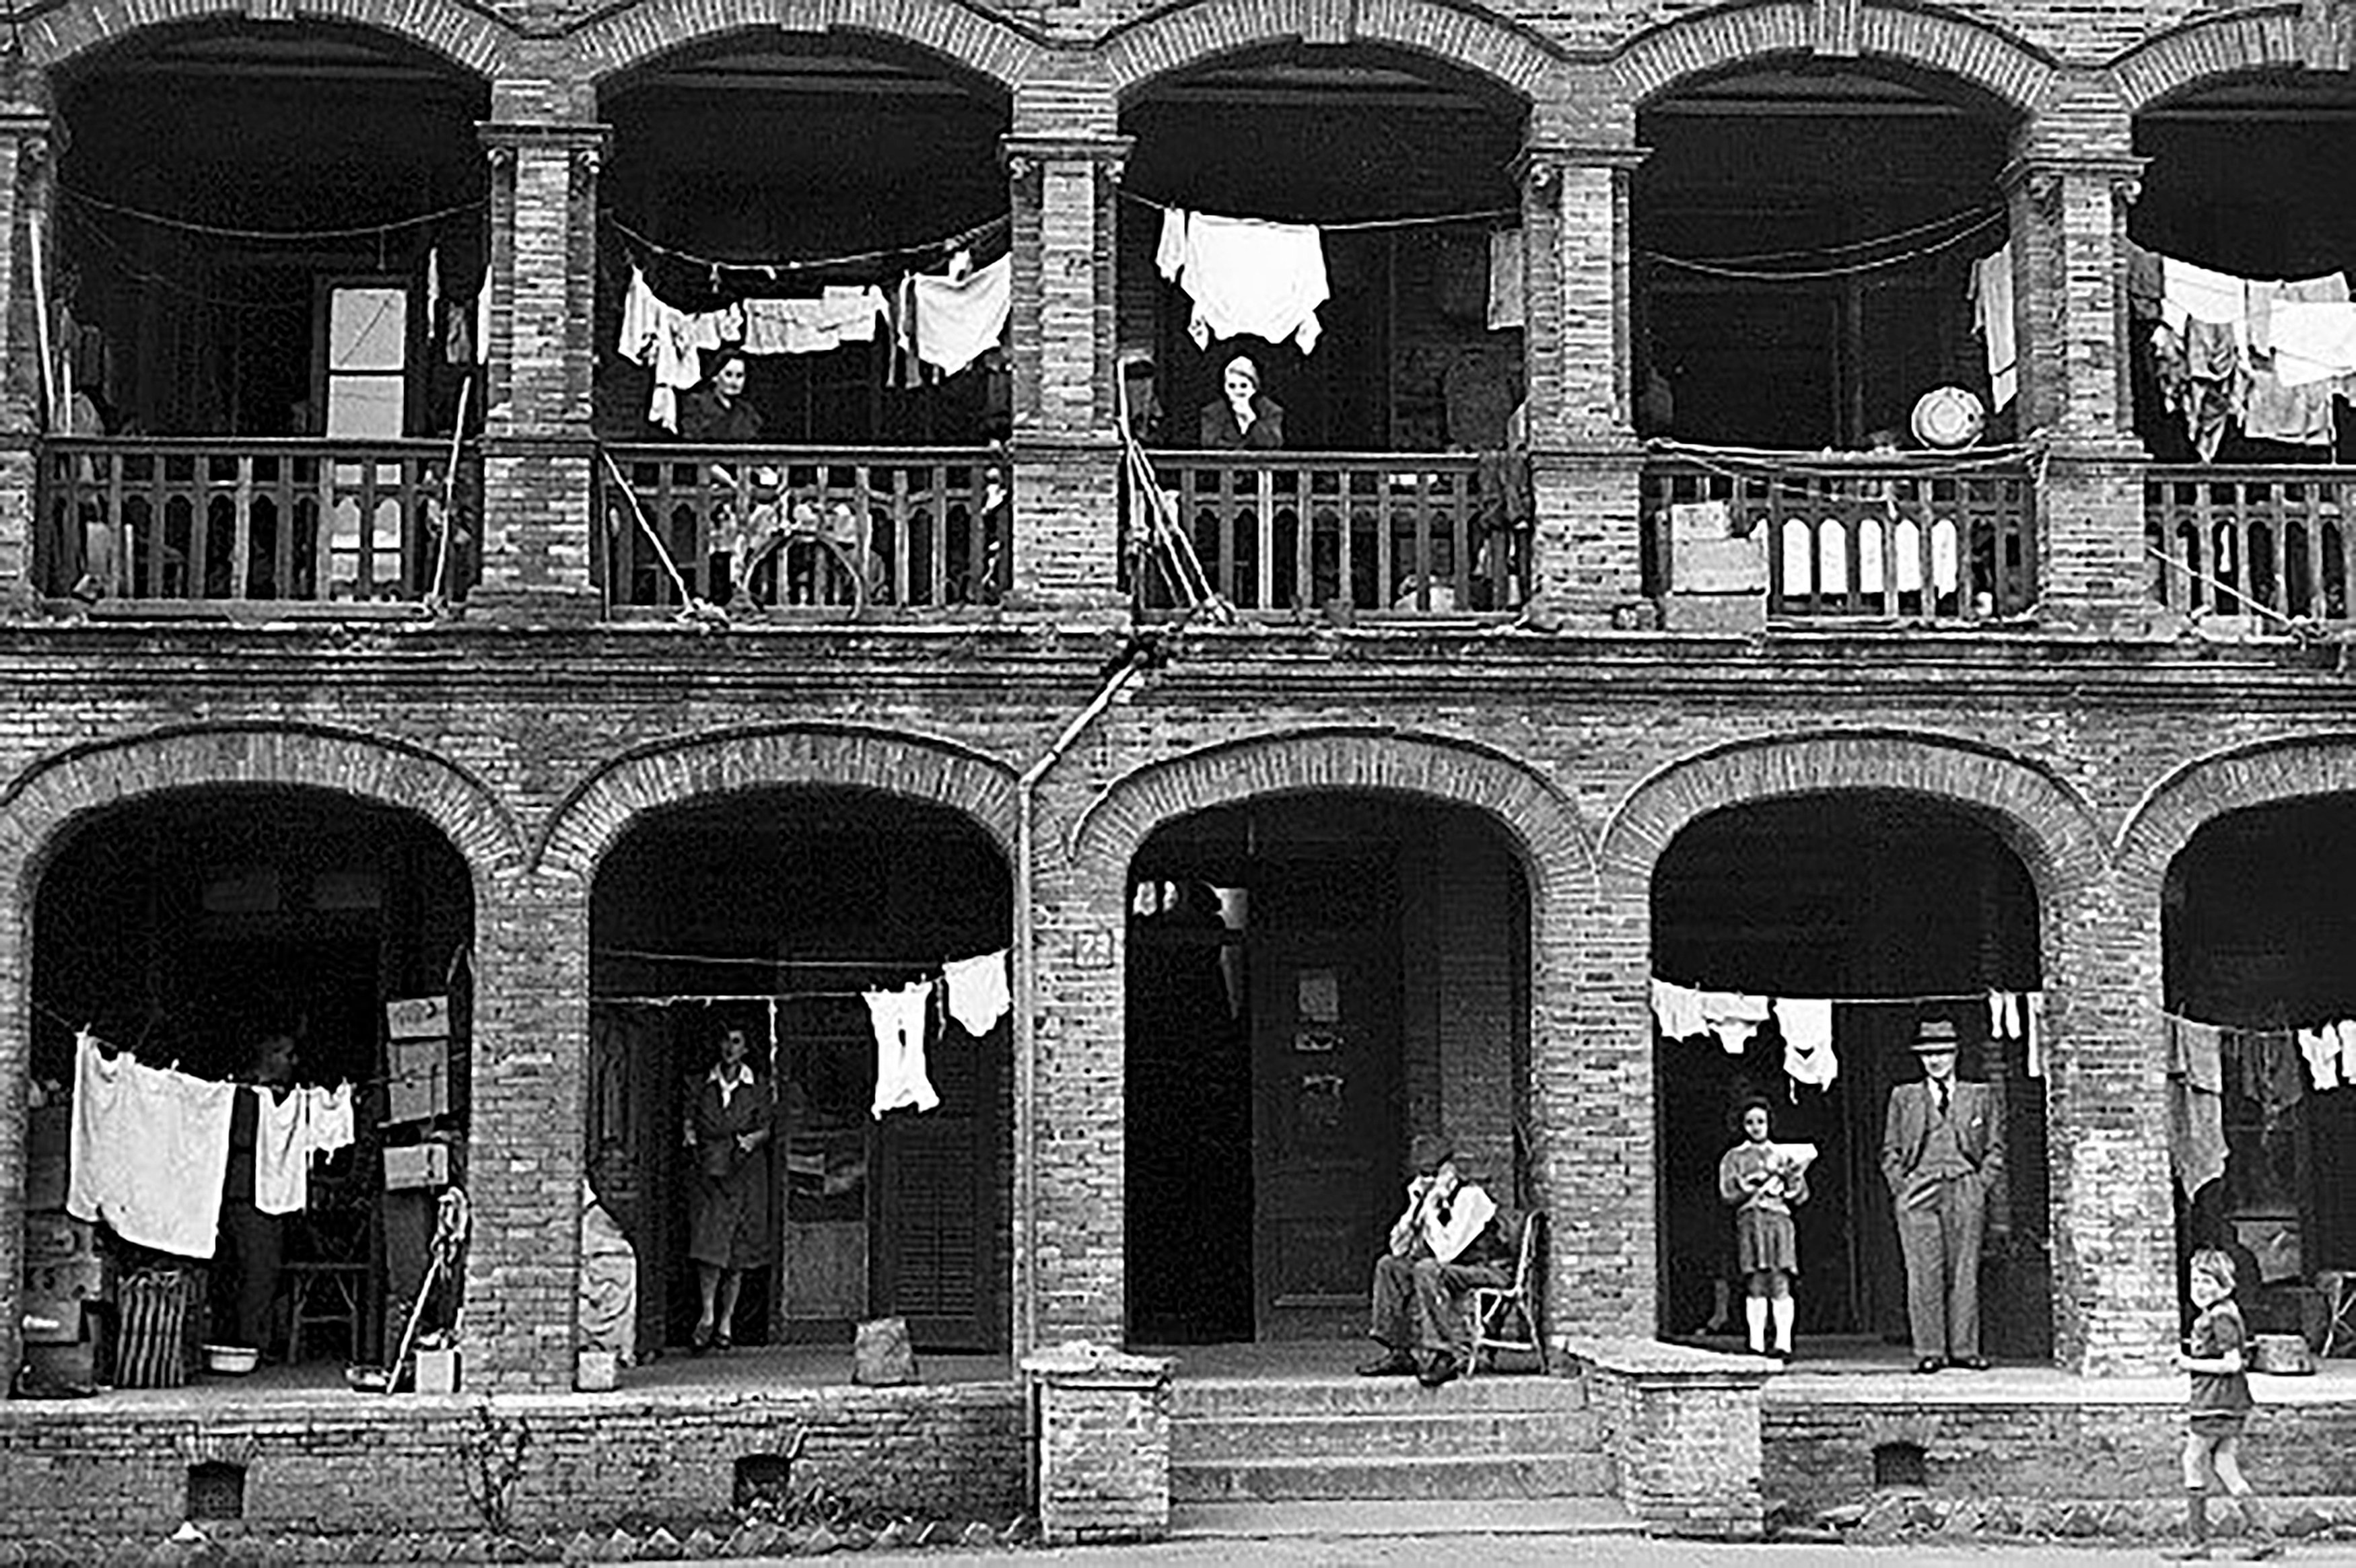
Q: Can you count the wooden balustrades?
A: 5